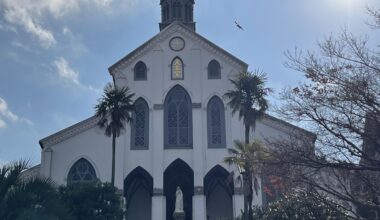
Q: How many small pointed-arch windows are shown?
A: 3